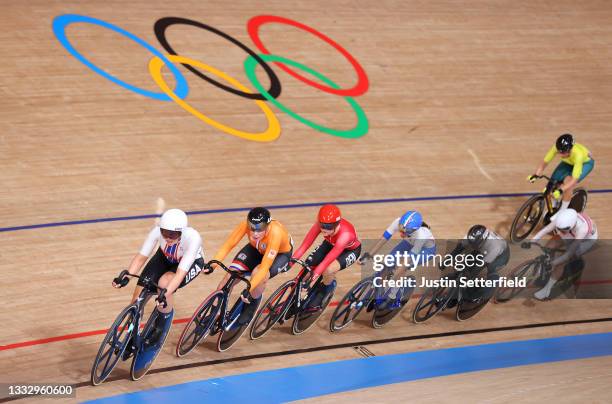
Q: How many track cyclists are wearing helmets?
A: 7